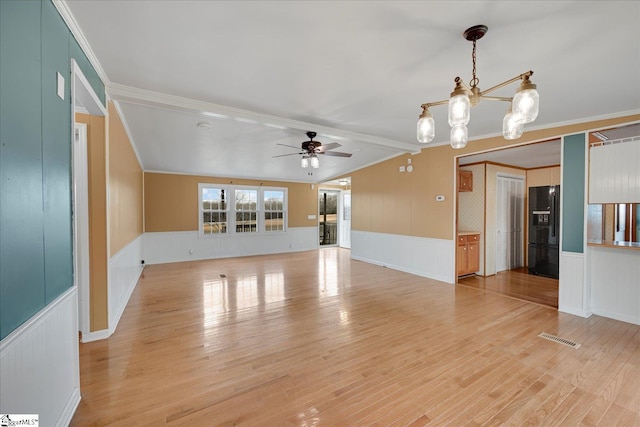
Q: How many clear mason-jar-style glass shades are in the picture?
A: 5